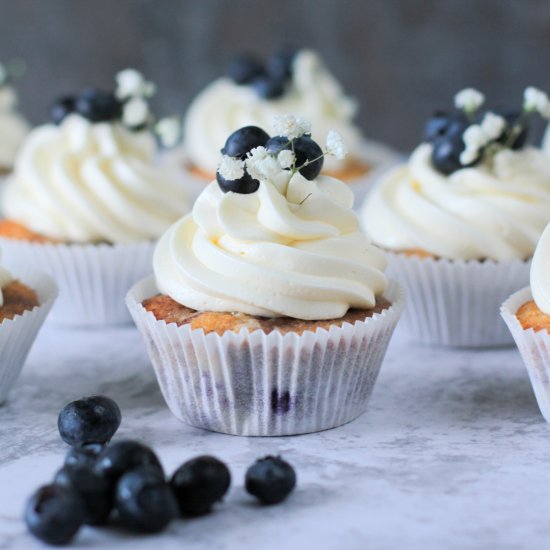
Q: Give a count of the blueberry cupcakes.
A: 7